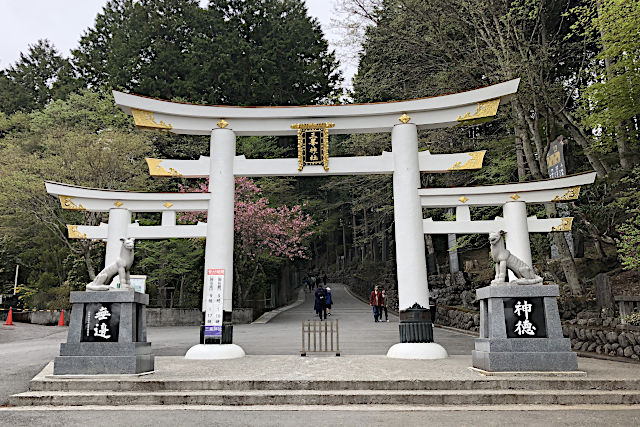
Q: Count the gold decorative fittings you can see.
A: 14